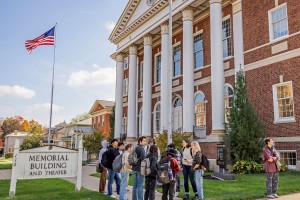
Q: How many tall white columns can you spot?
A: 6